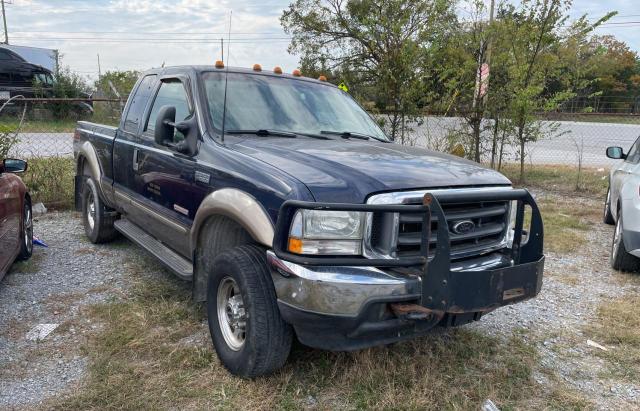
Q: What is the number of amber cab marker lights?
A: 5